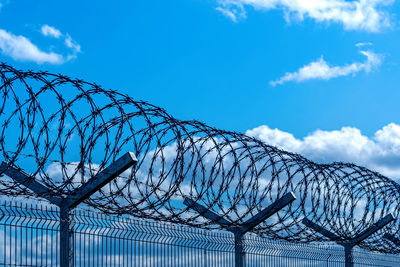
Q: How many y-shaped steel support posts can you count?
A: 3